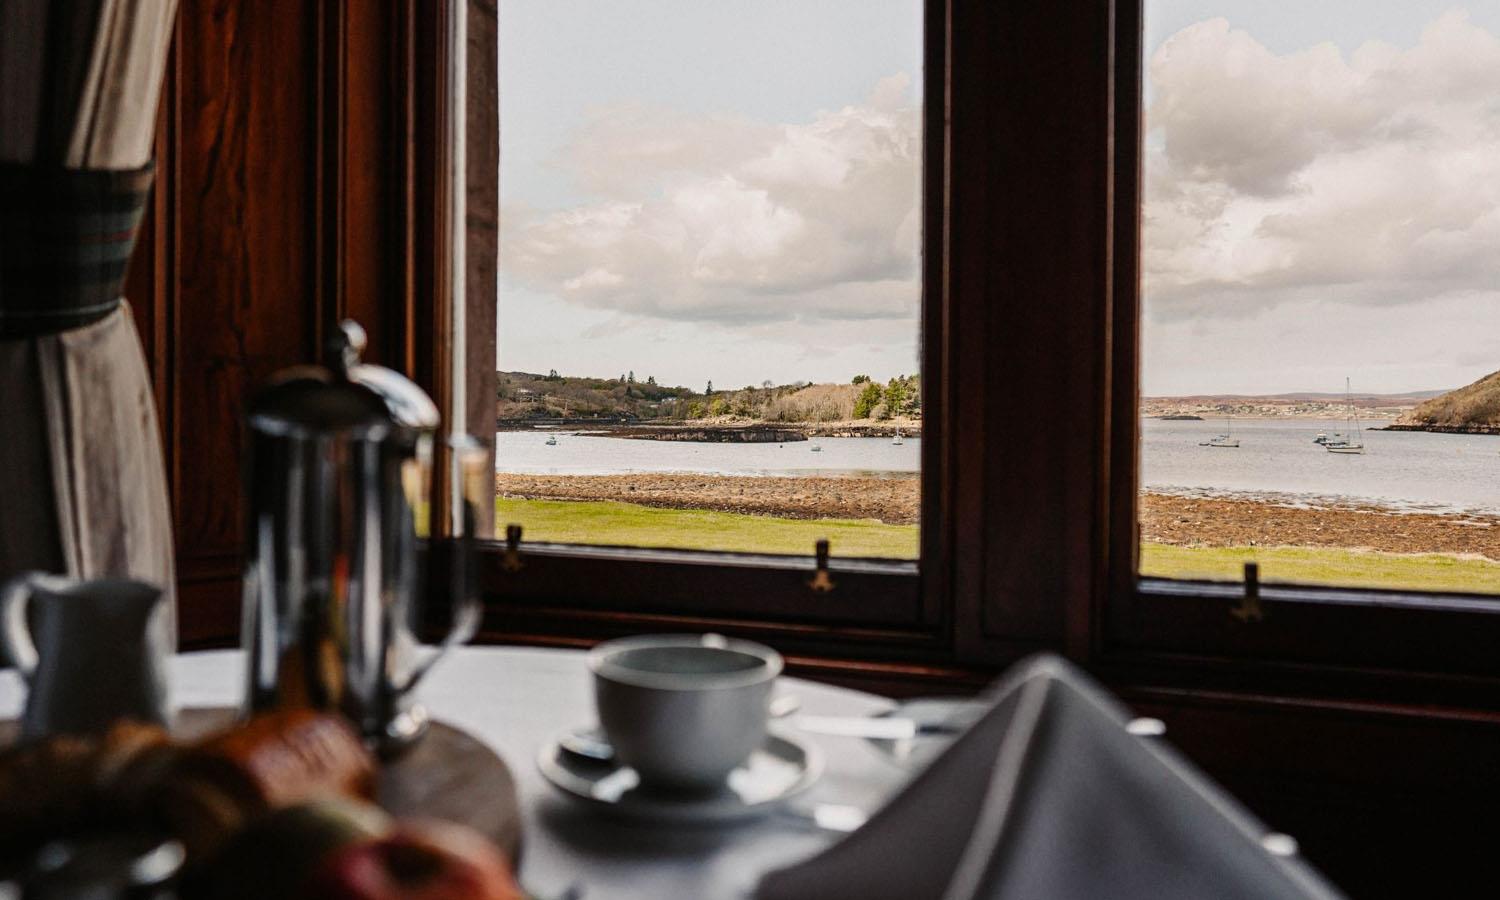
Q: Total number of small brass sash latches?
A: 3